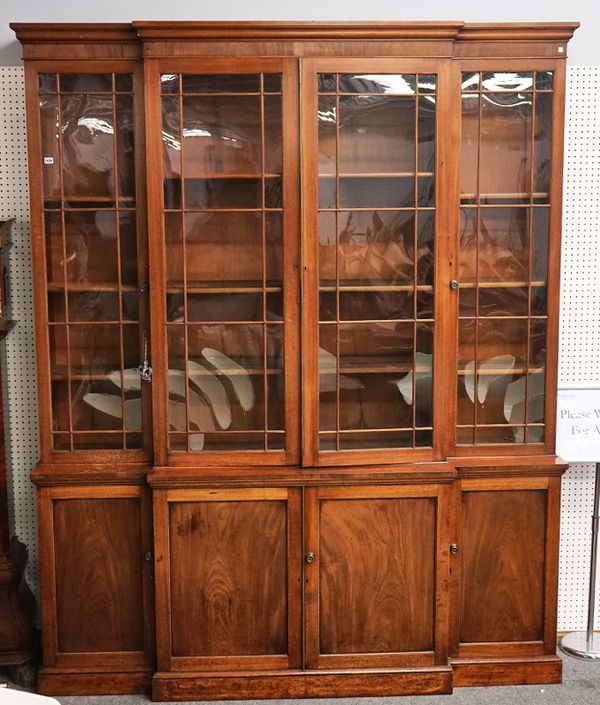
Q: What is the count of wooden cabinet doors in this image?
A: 4